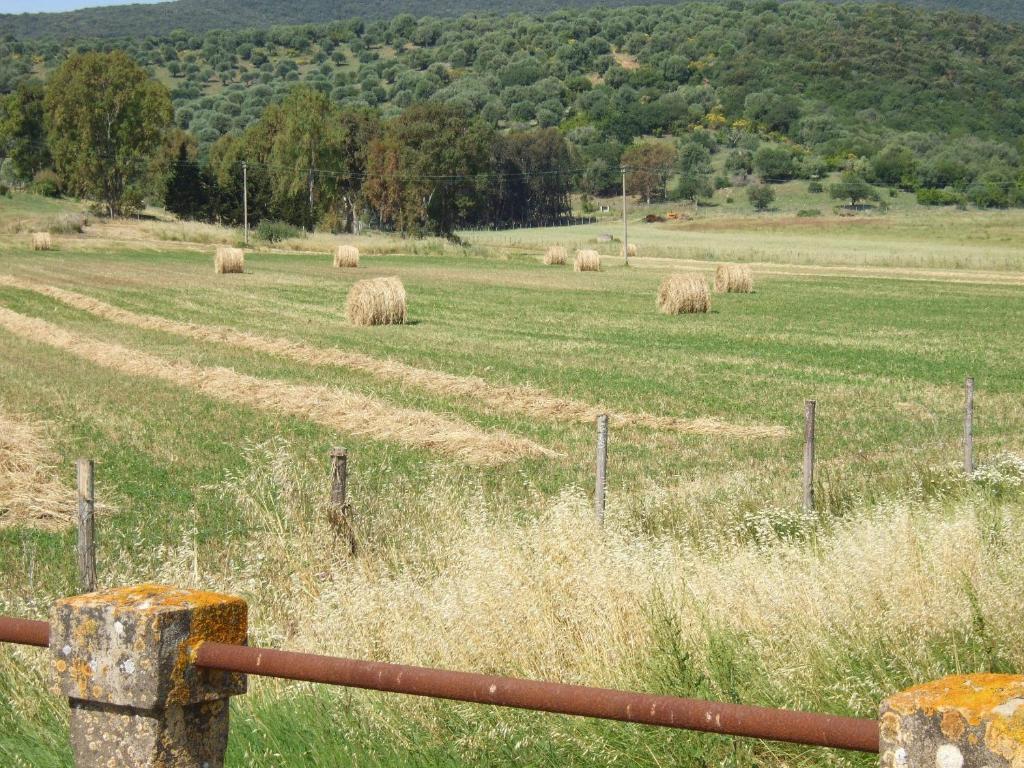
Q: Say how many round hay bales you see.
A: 9